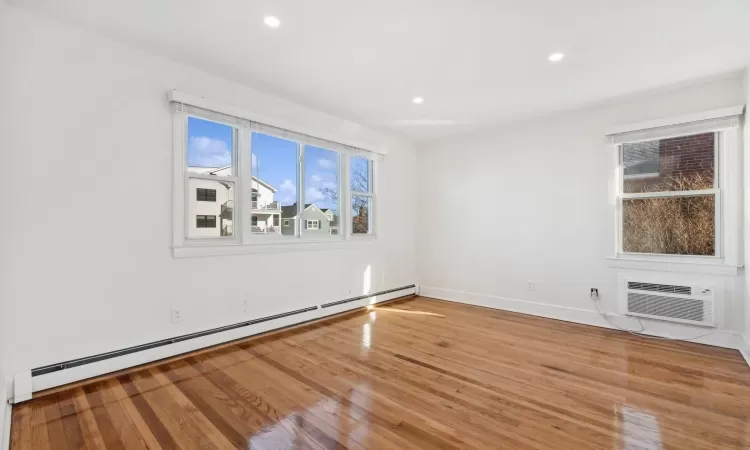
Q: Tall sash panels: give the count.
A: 2